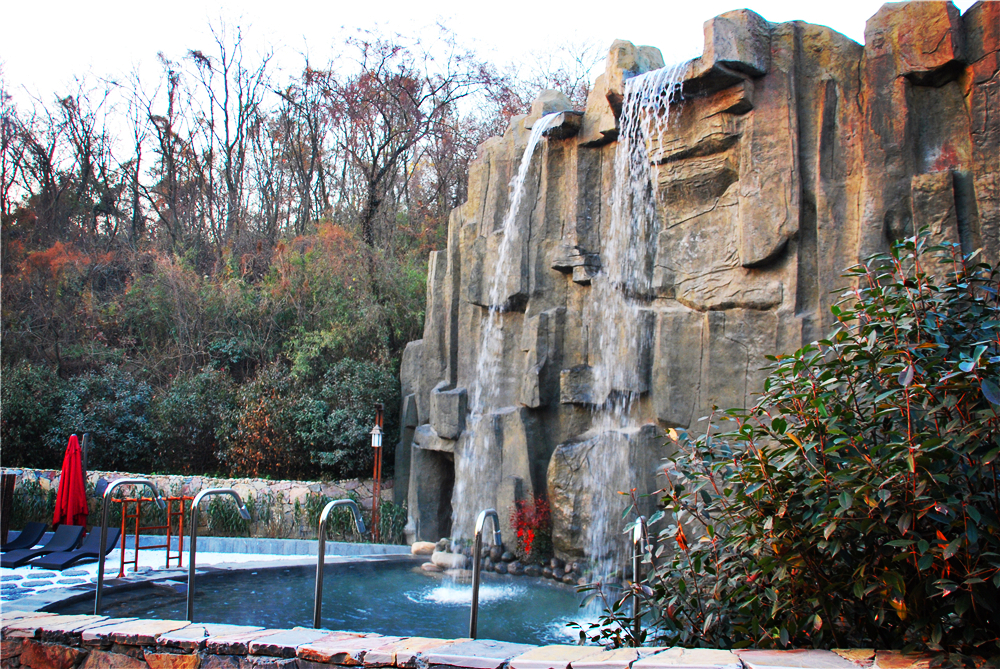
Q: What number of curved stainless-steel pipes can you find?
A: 5